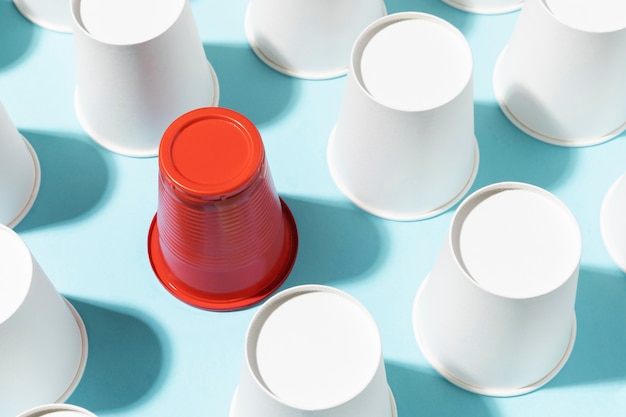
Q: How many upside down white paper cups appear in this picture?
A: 12